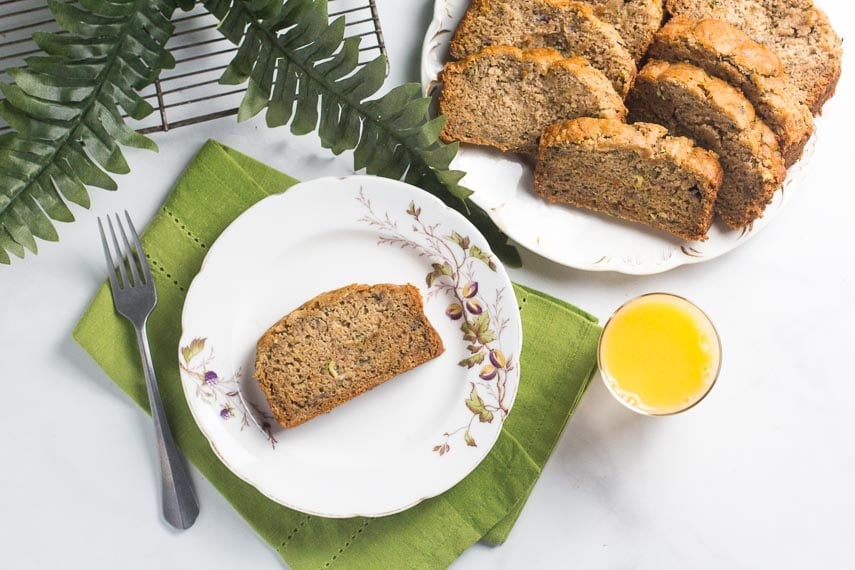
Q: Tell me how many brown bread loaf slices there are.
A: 8